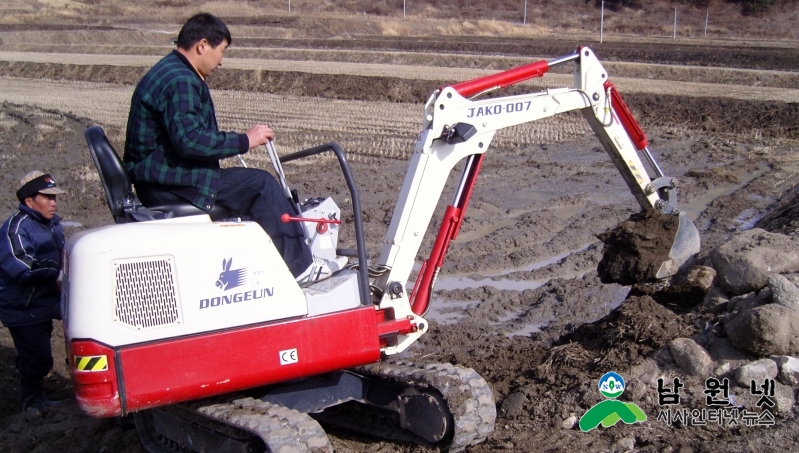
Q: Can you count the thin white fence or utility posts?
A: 6